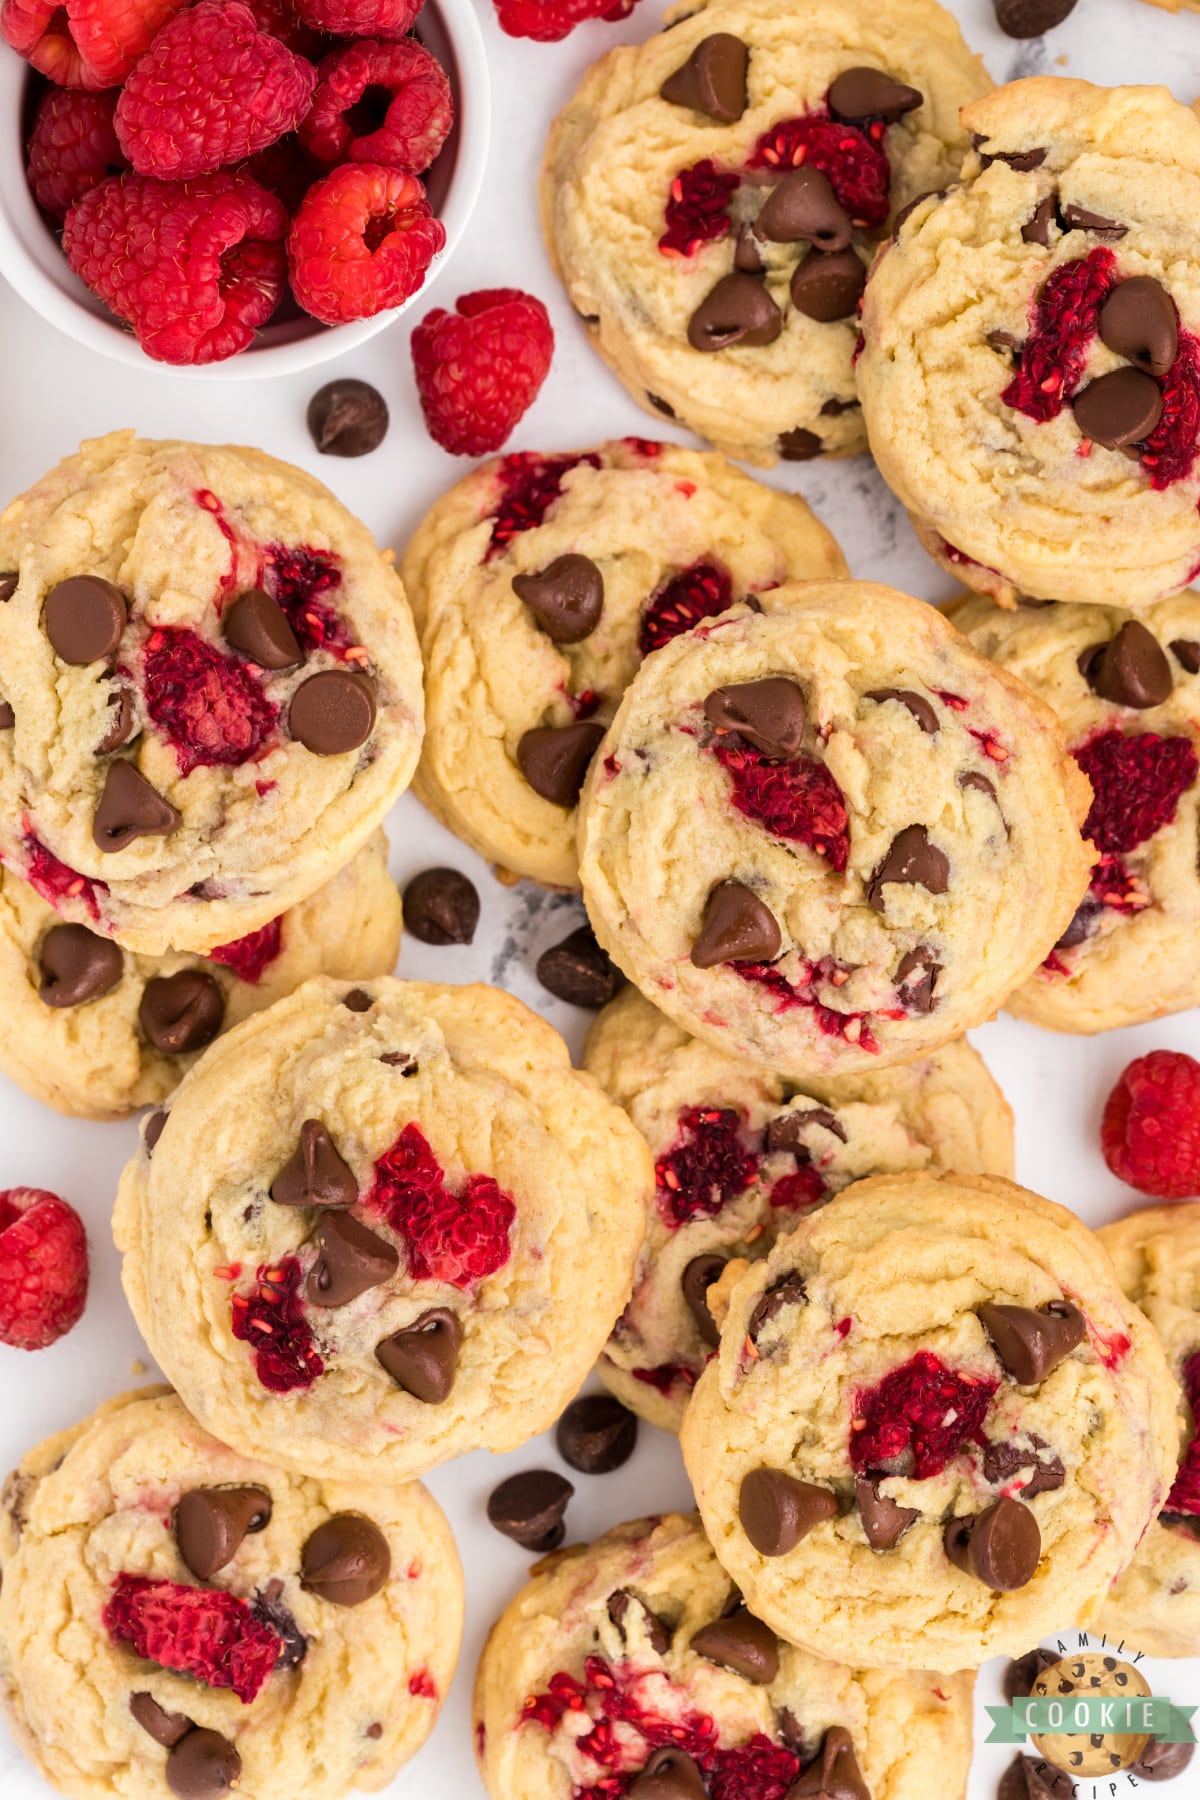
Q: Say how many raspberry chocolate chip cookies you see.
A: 13